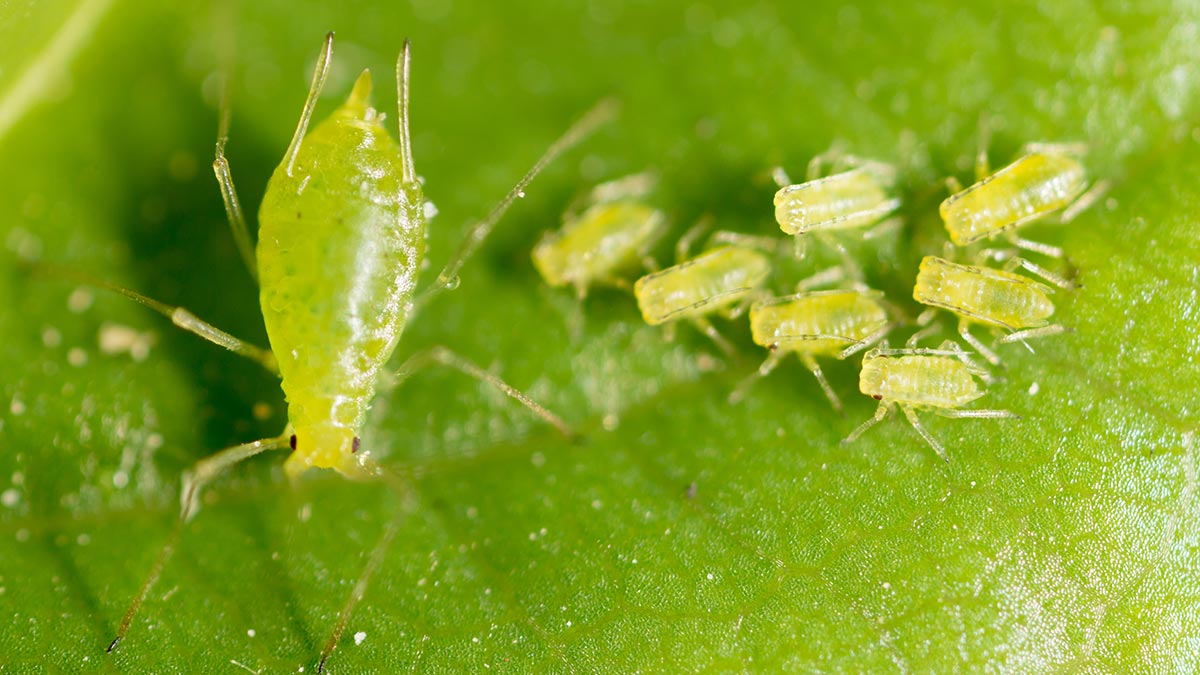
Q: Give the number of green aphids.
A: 8